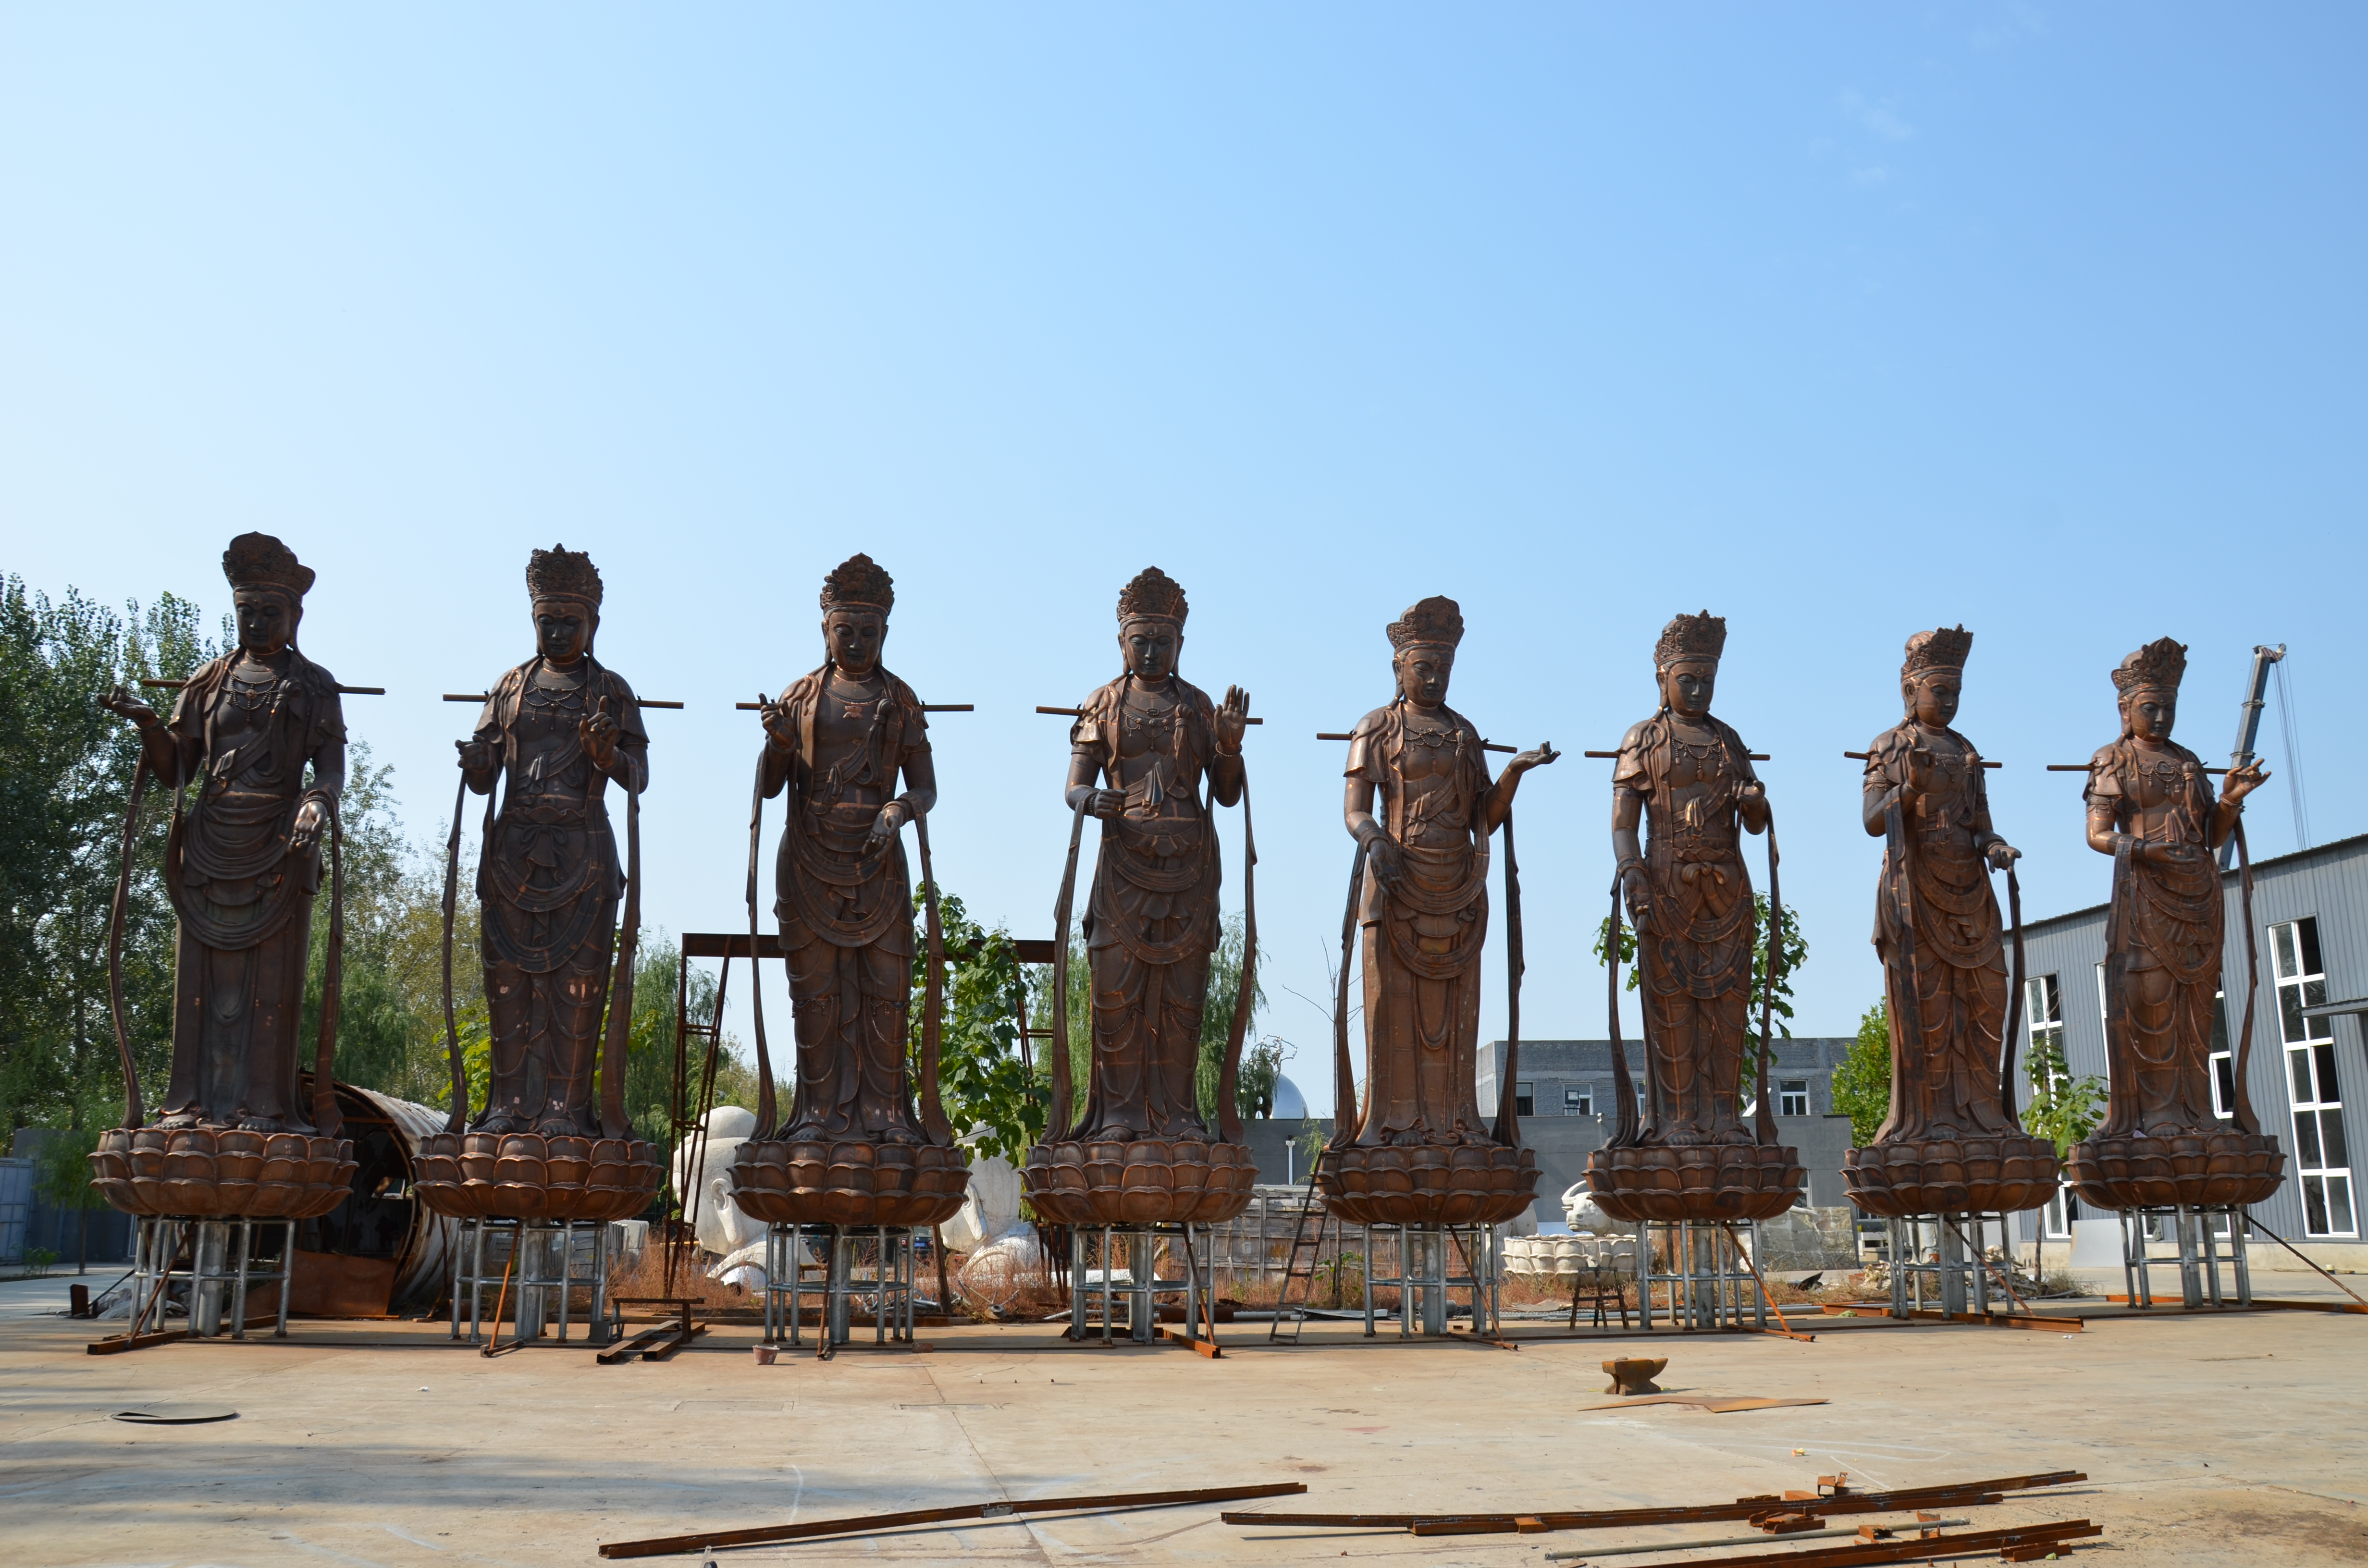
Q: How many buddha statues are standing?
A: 8